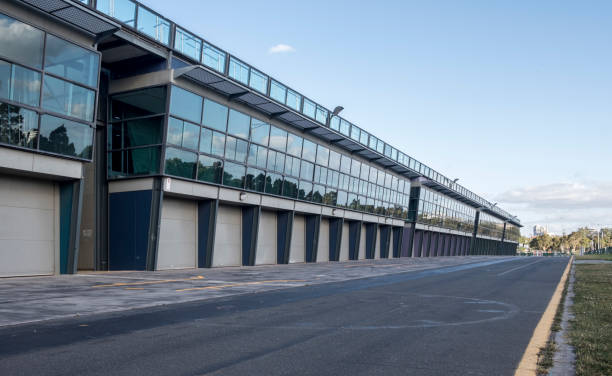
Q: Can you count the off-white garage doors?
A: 10